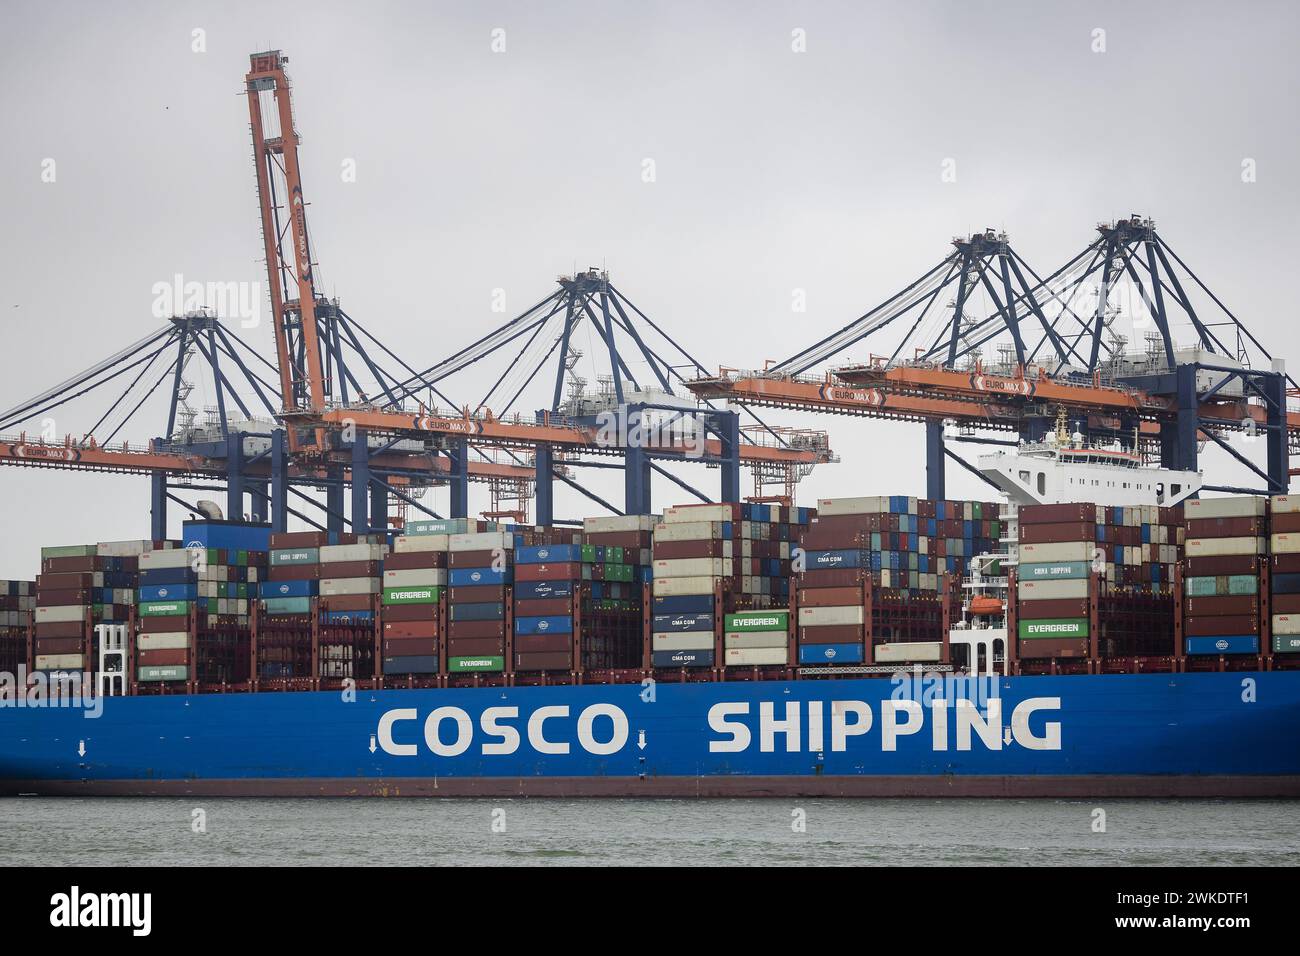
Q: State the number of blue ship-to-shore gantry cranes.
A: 5